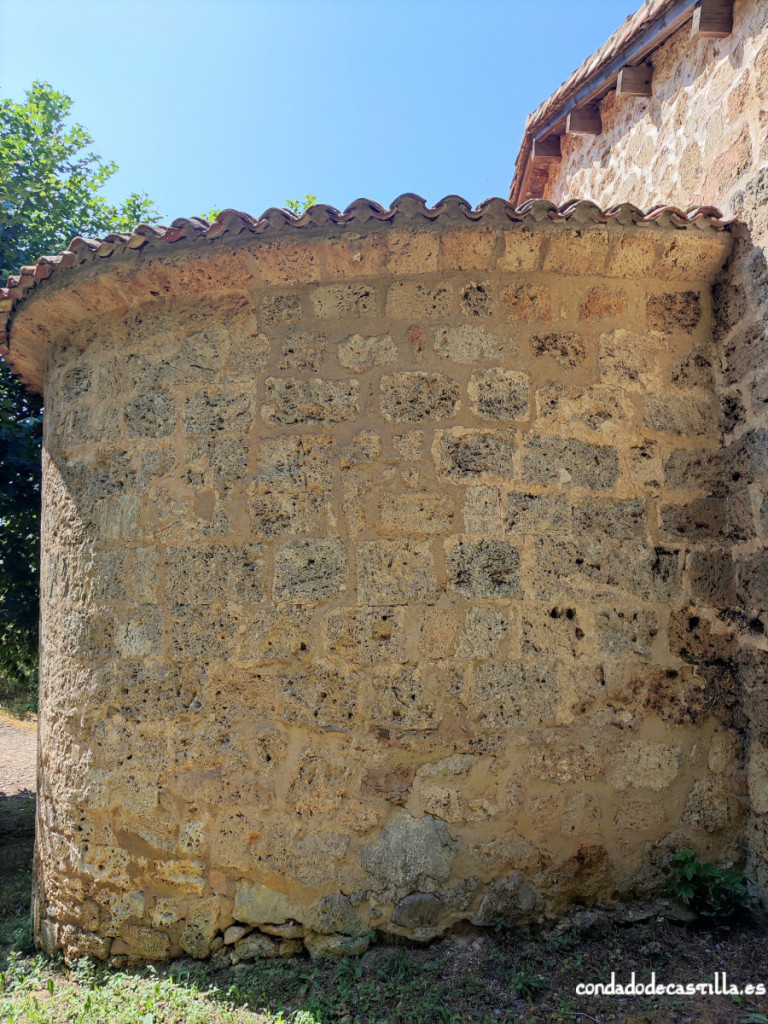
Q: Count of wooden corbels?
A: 4